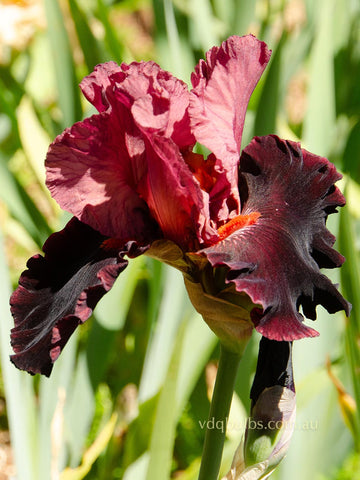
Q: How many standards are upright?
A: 3